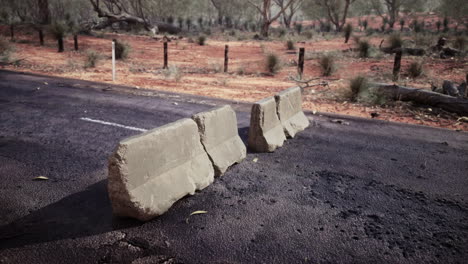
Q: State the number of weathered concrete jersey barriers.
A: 4